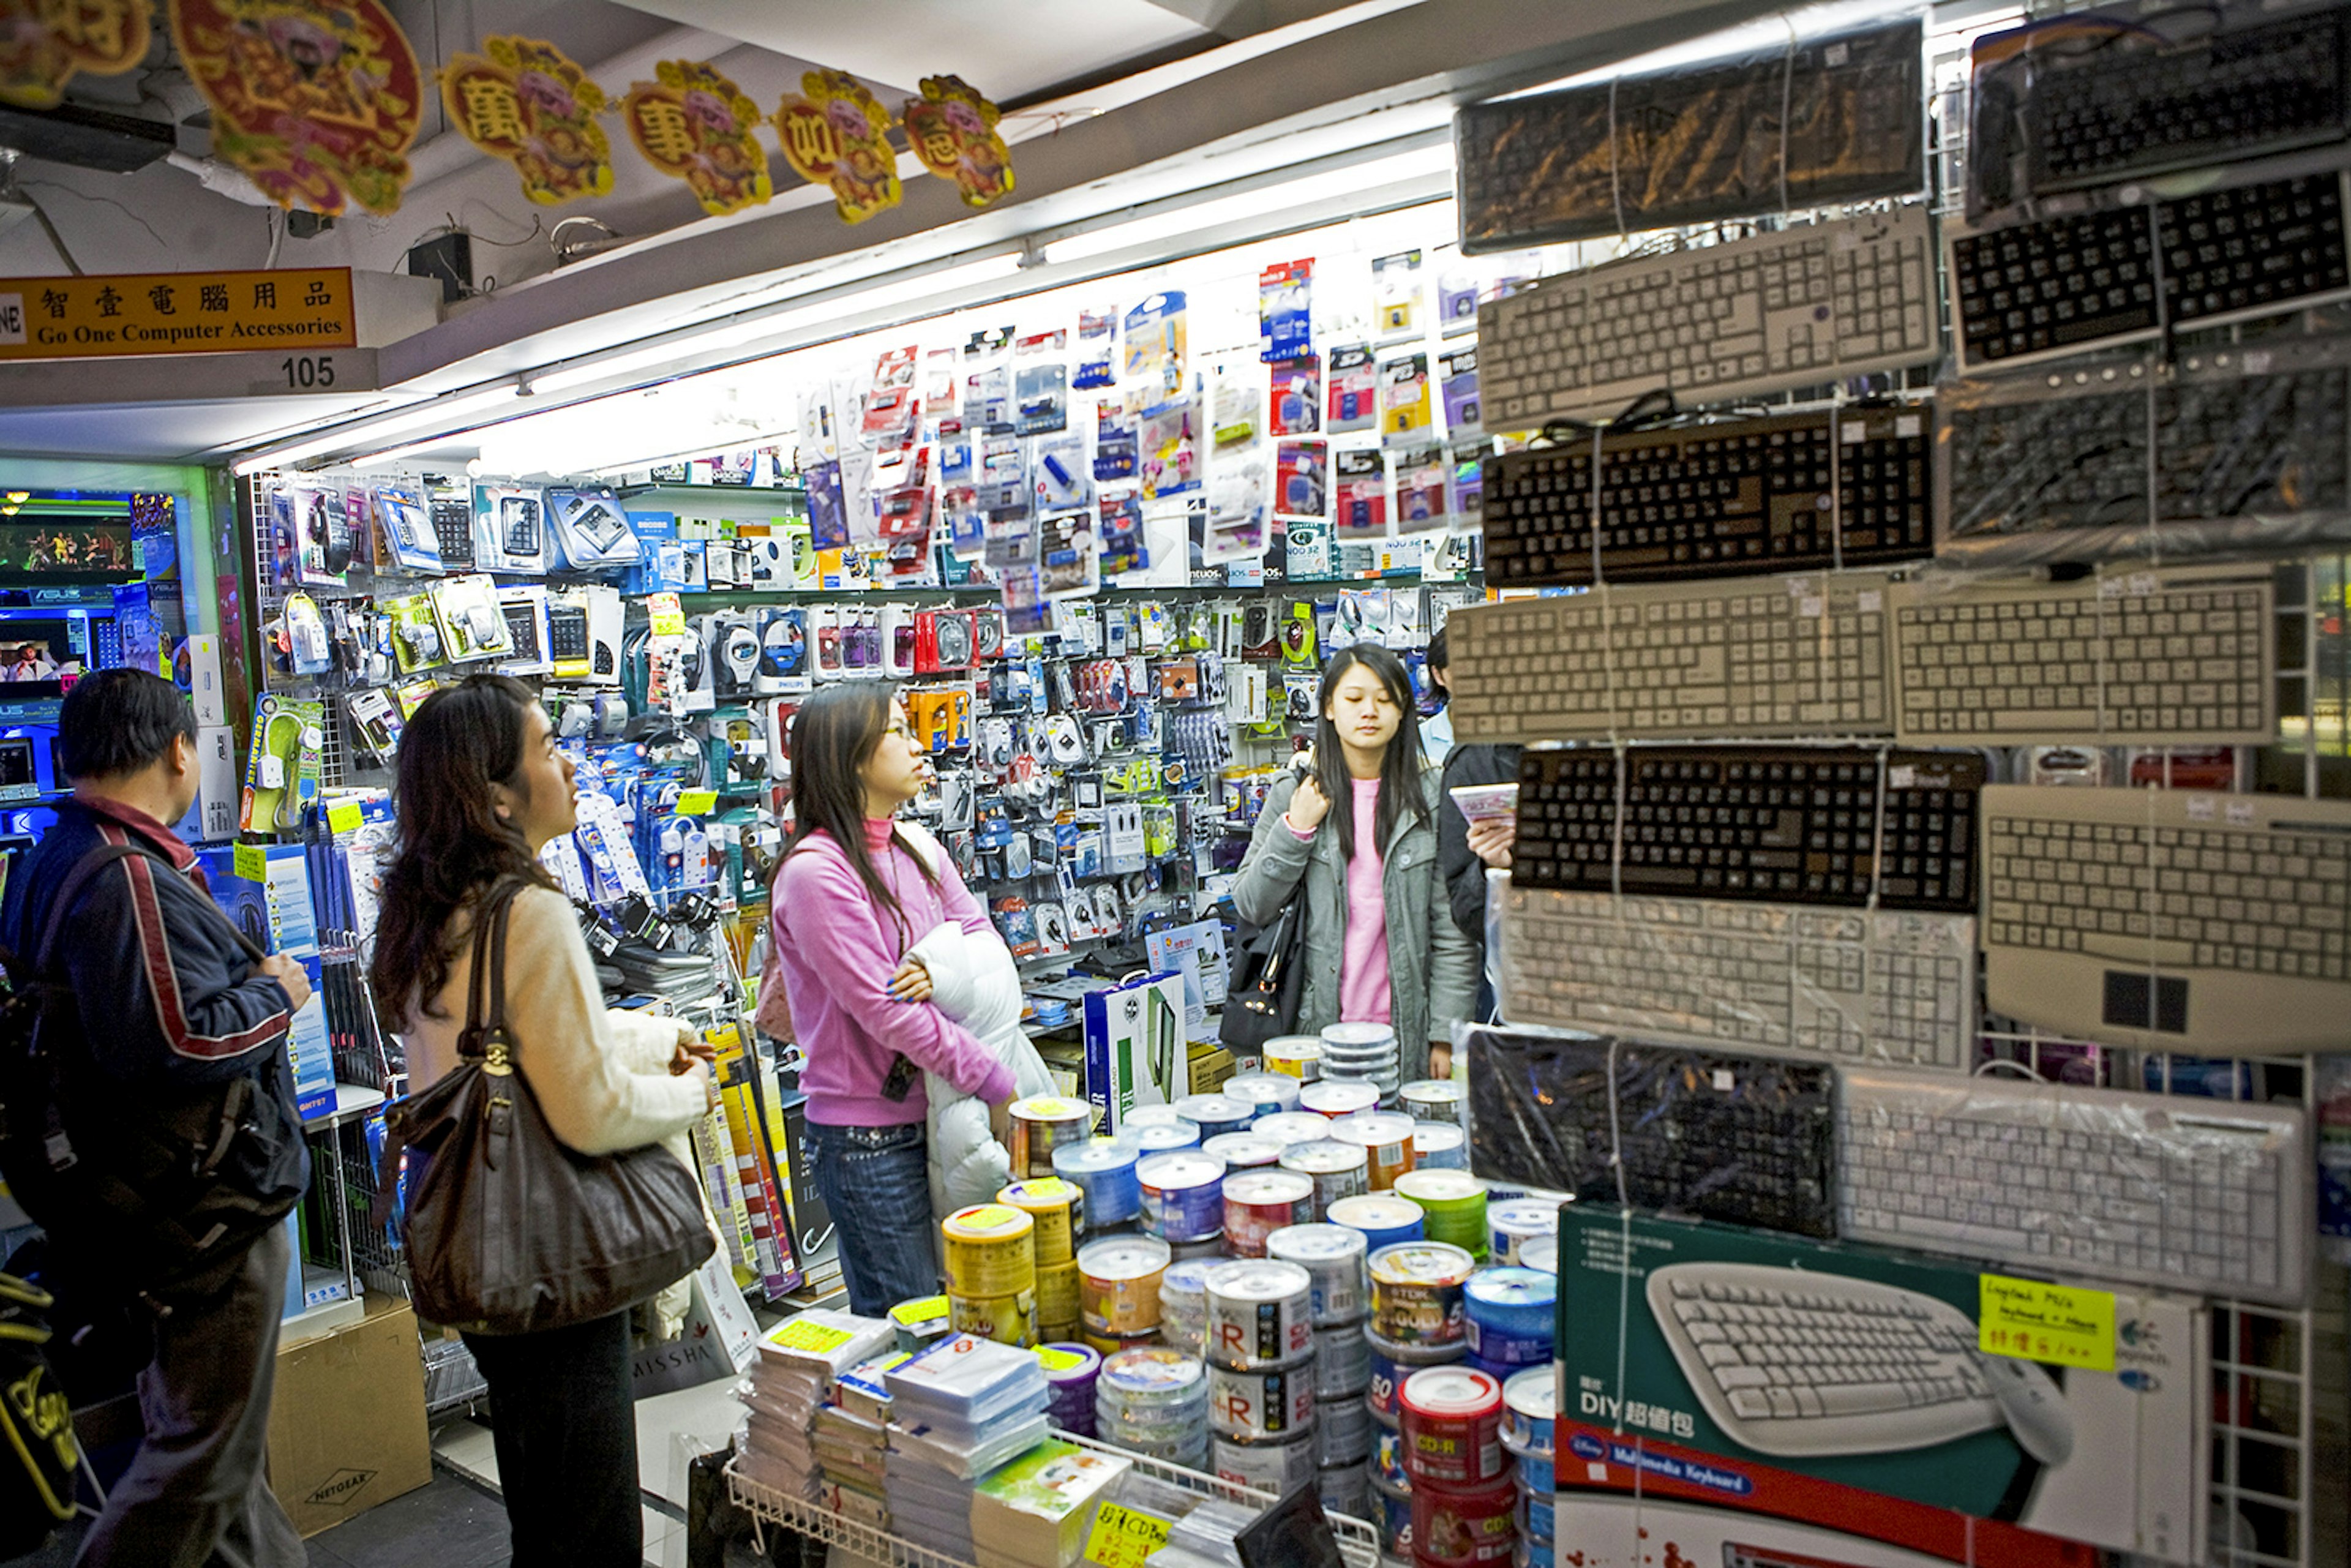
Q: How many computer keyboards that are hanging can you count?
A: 13